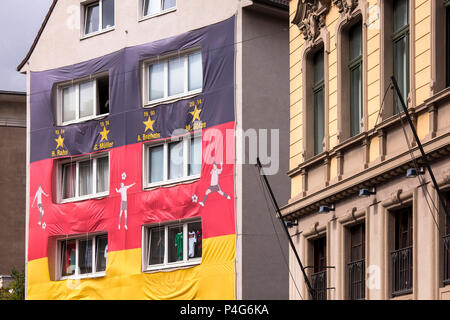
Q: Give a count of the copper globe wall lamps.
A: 0